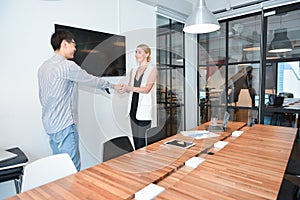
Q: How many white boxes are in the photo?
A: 4